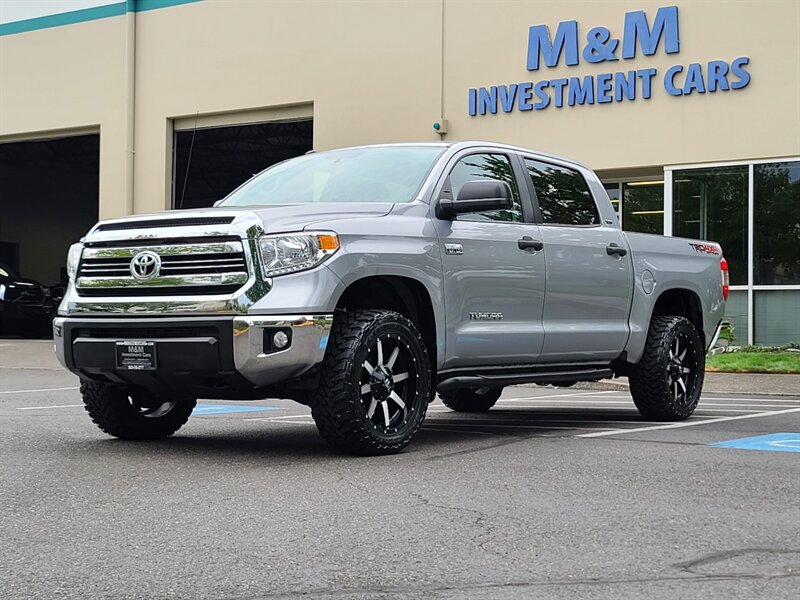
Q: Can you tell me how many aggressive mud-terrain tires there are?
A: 4